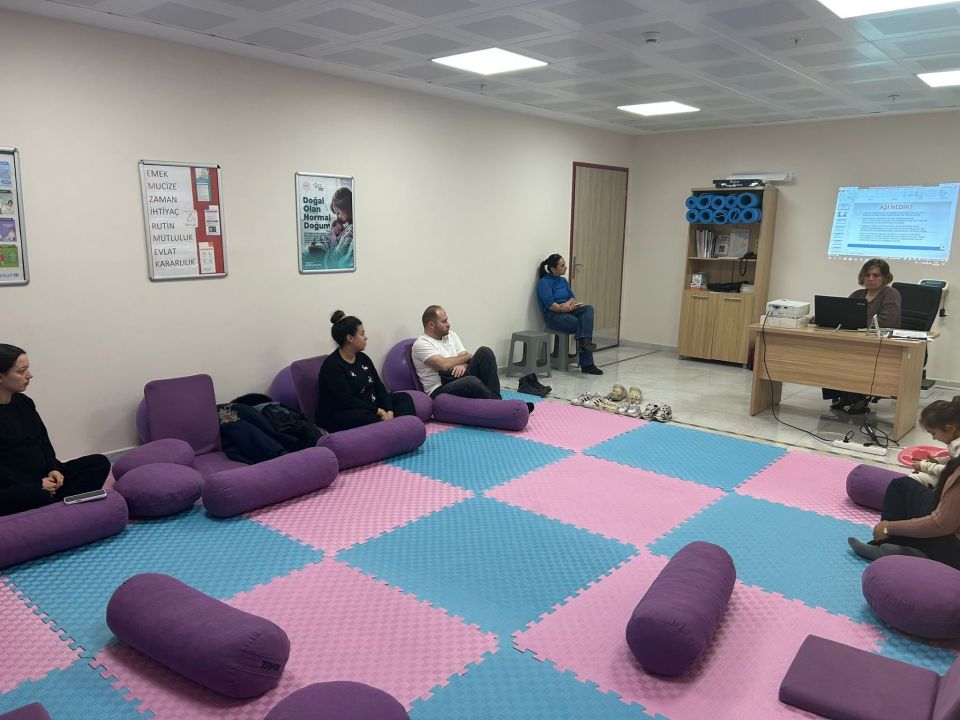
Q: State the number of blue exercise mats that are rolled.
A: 10